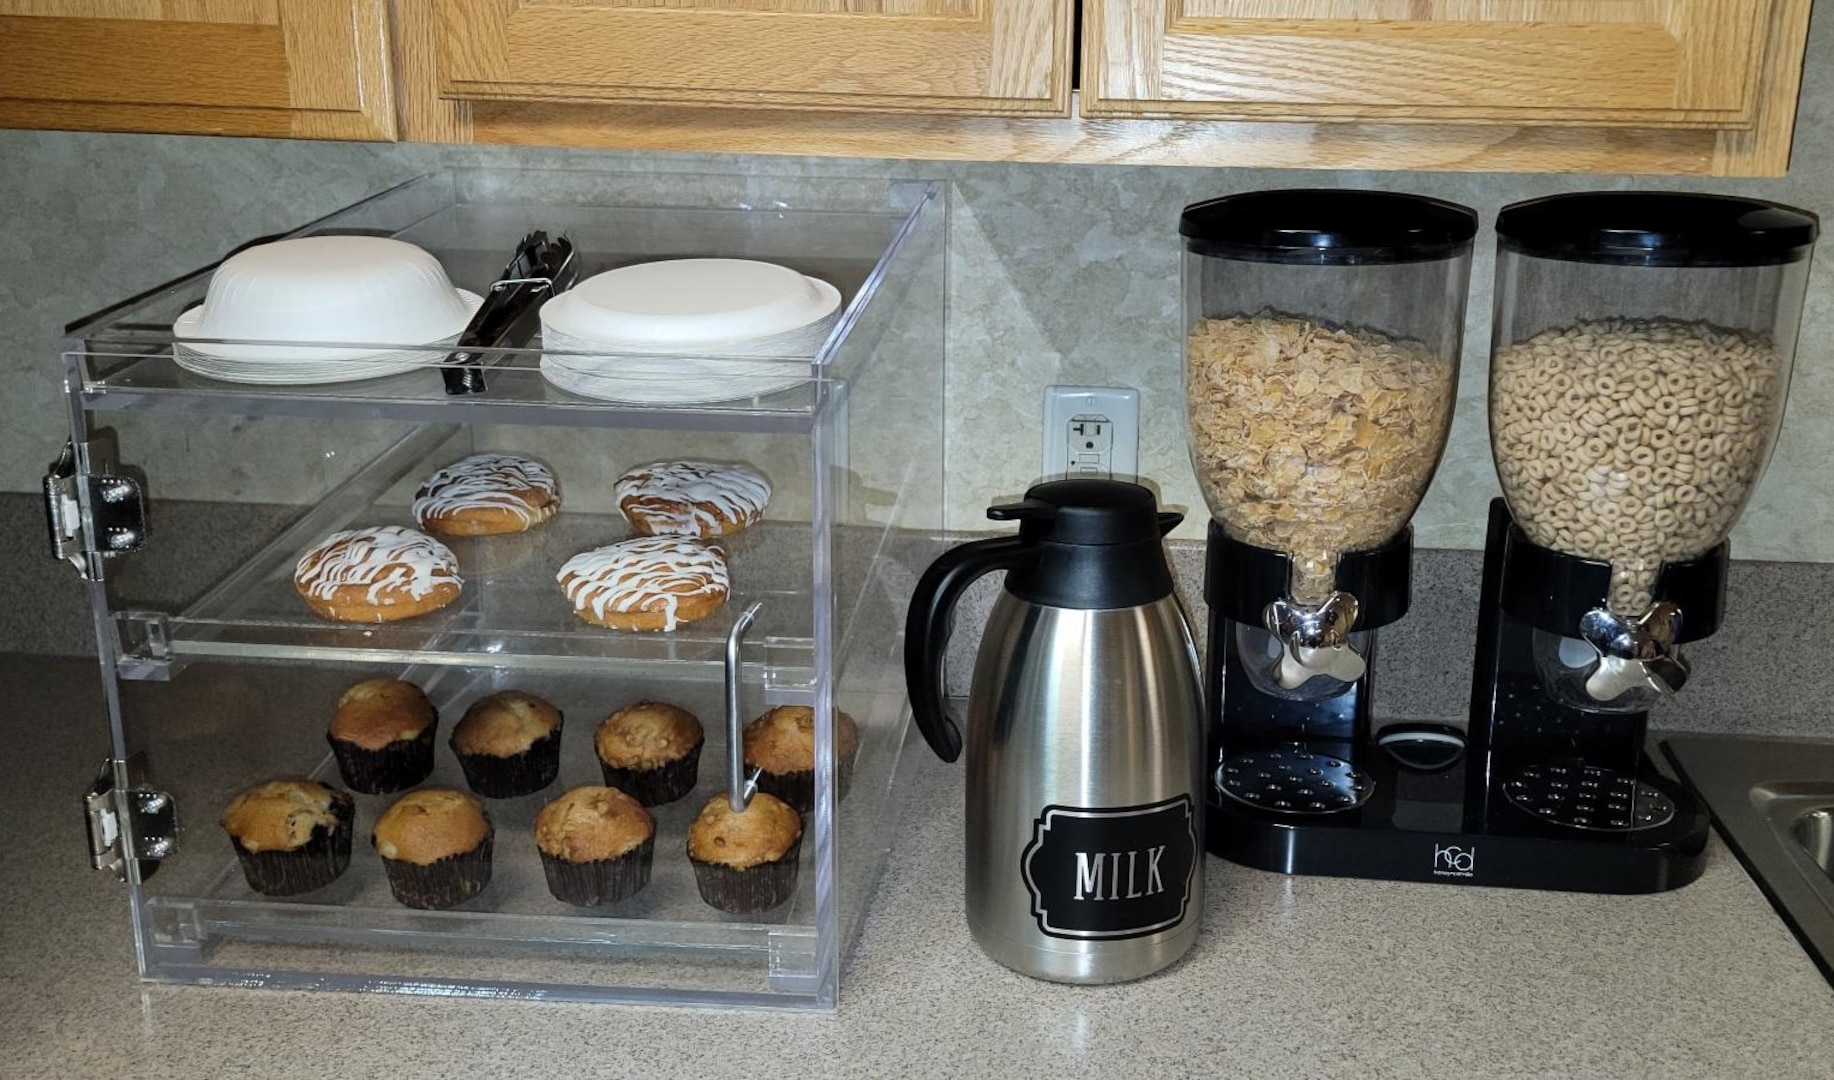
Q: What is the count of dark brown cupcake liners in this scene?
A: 8